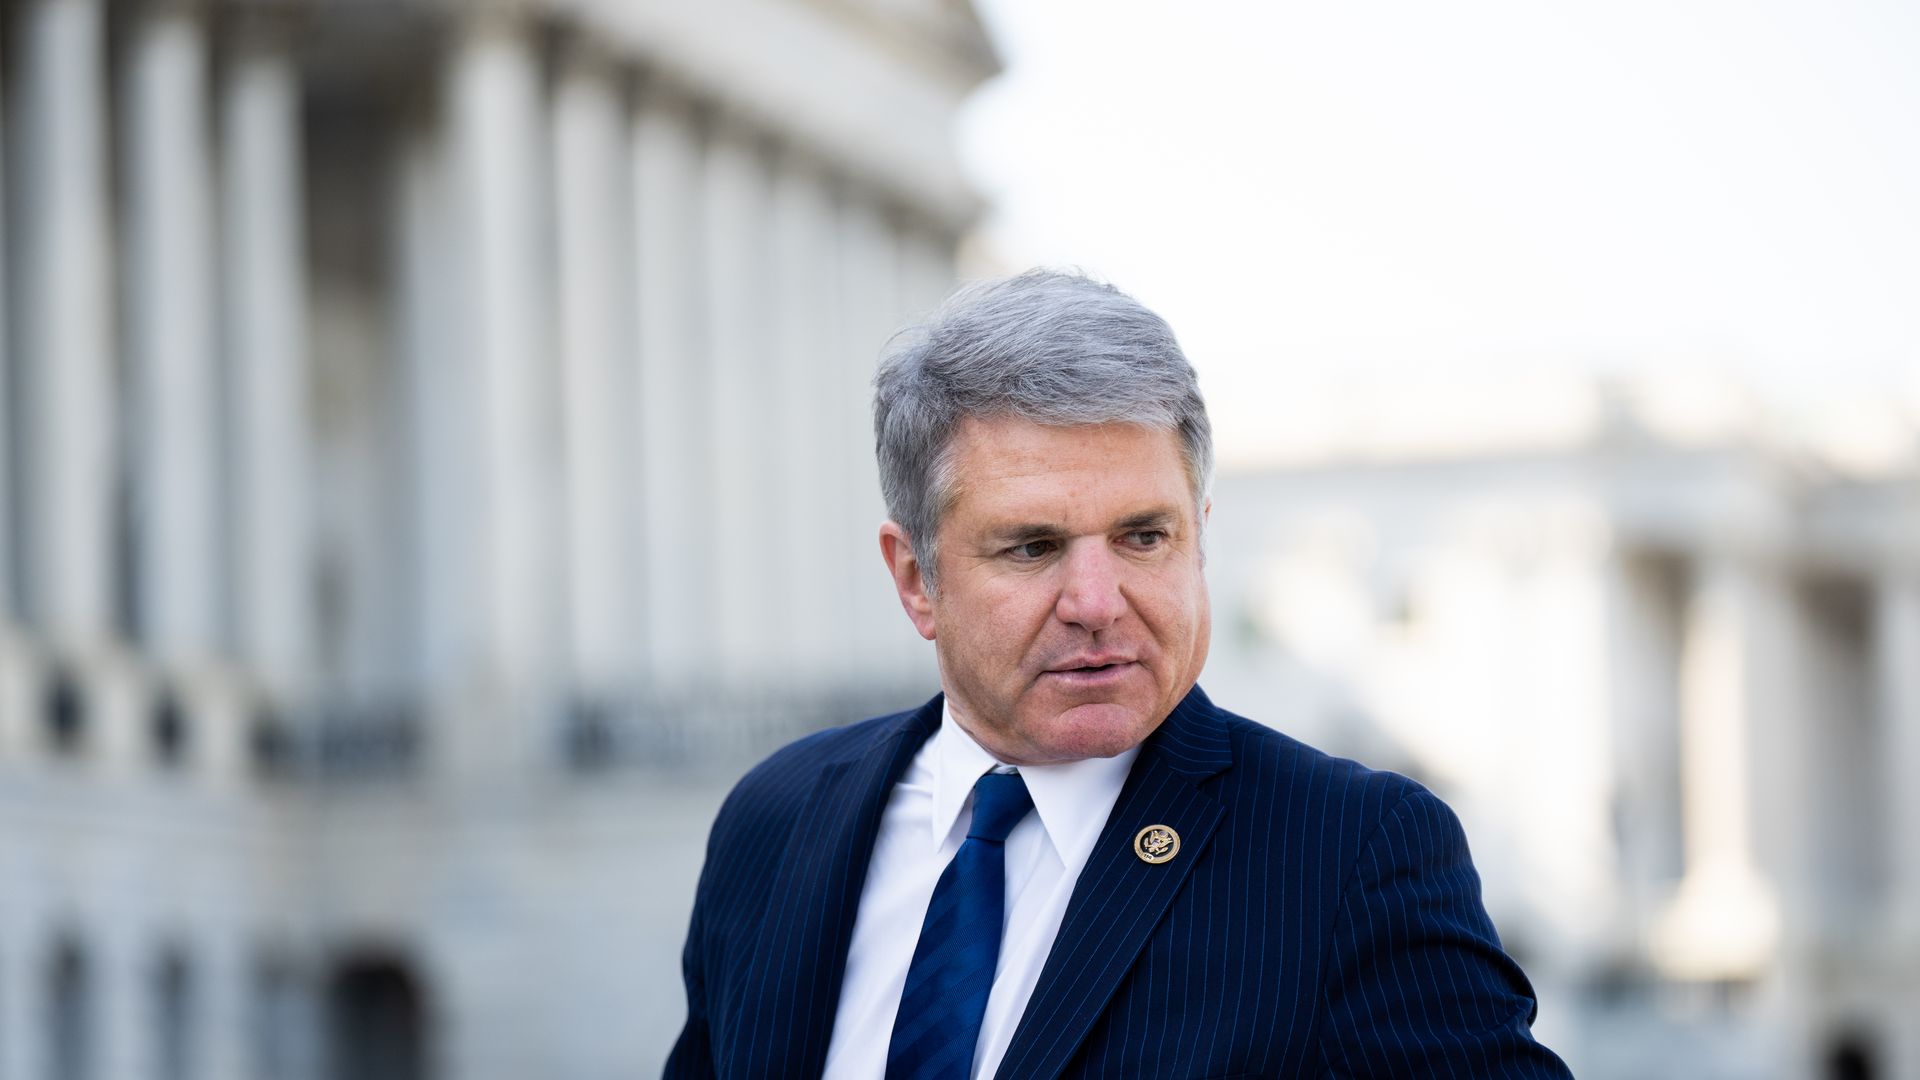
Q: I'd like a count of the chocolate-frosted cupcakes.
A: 0